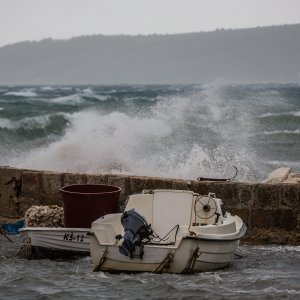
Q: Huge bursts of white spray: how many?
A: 1